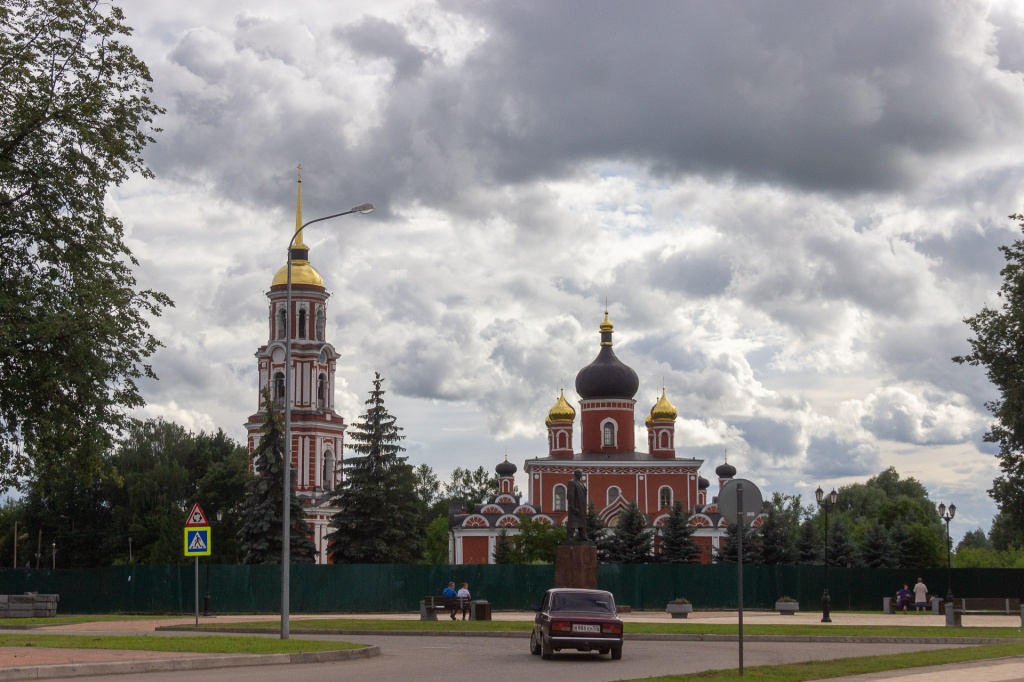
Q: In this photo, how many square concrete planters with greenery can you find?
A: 2